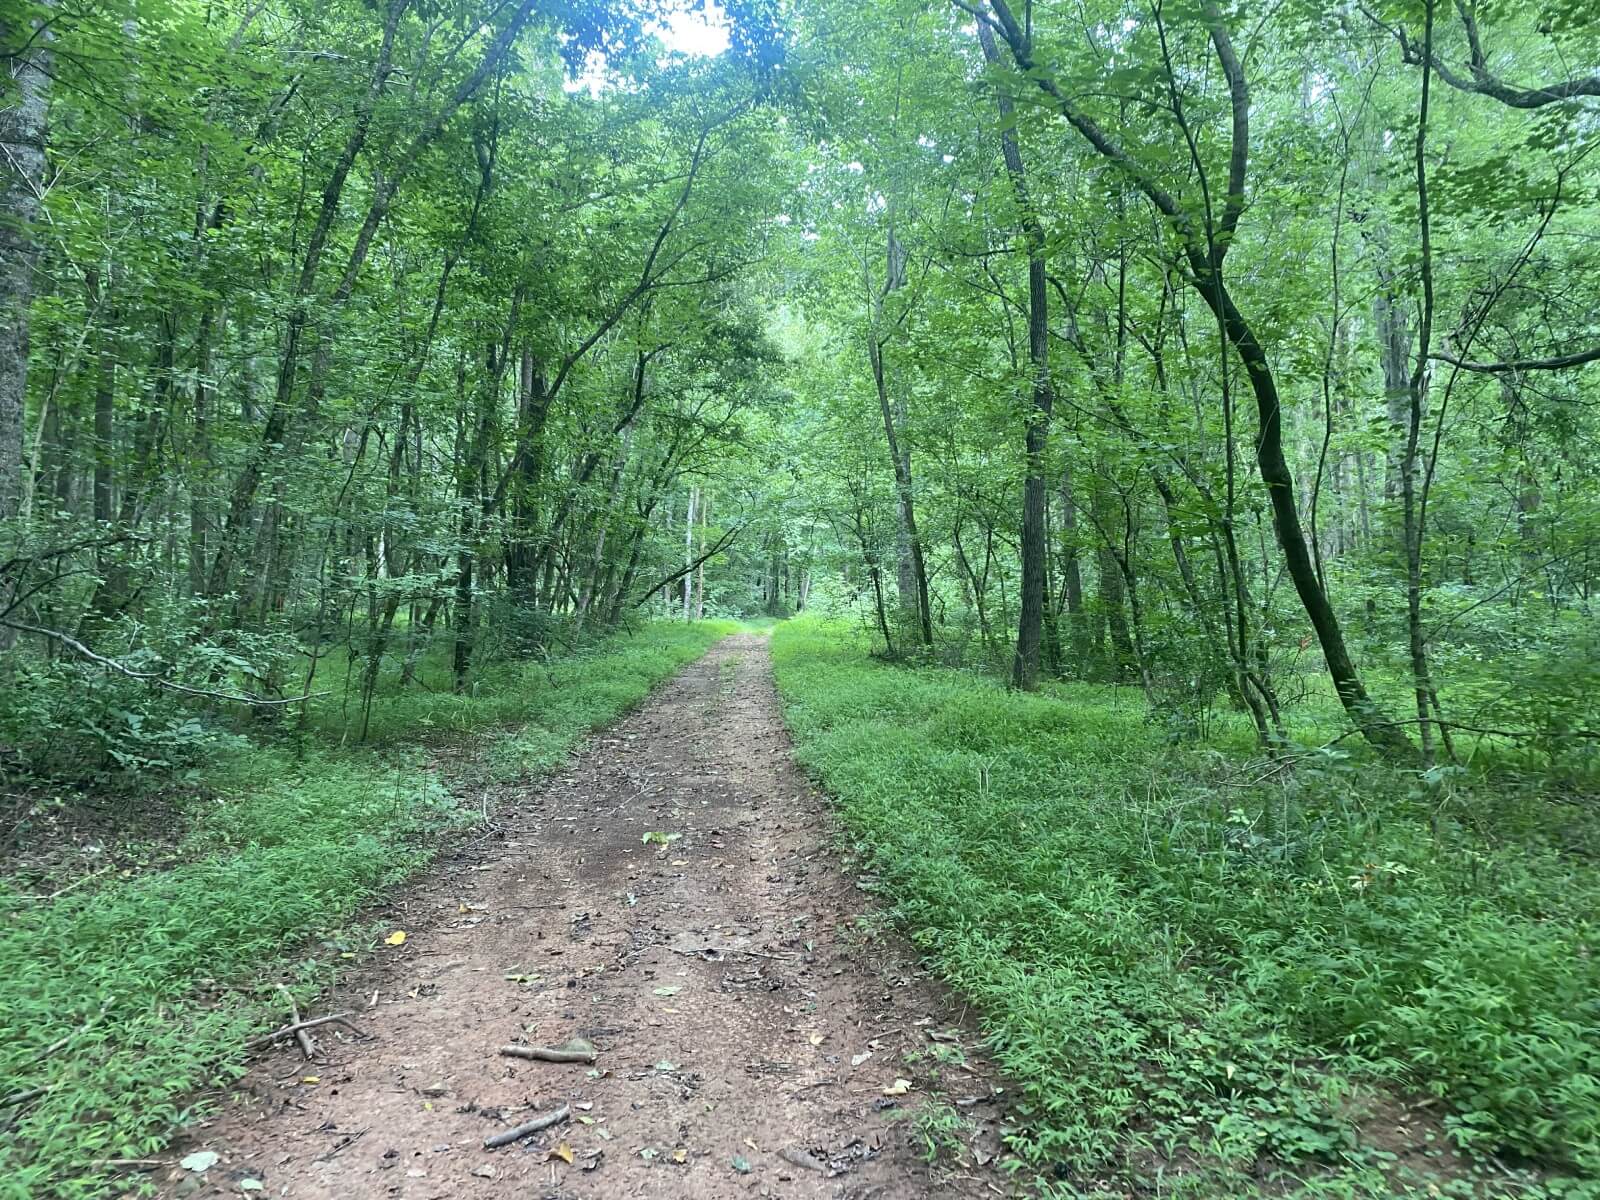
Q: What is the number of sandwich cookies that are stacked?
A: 0